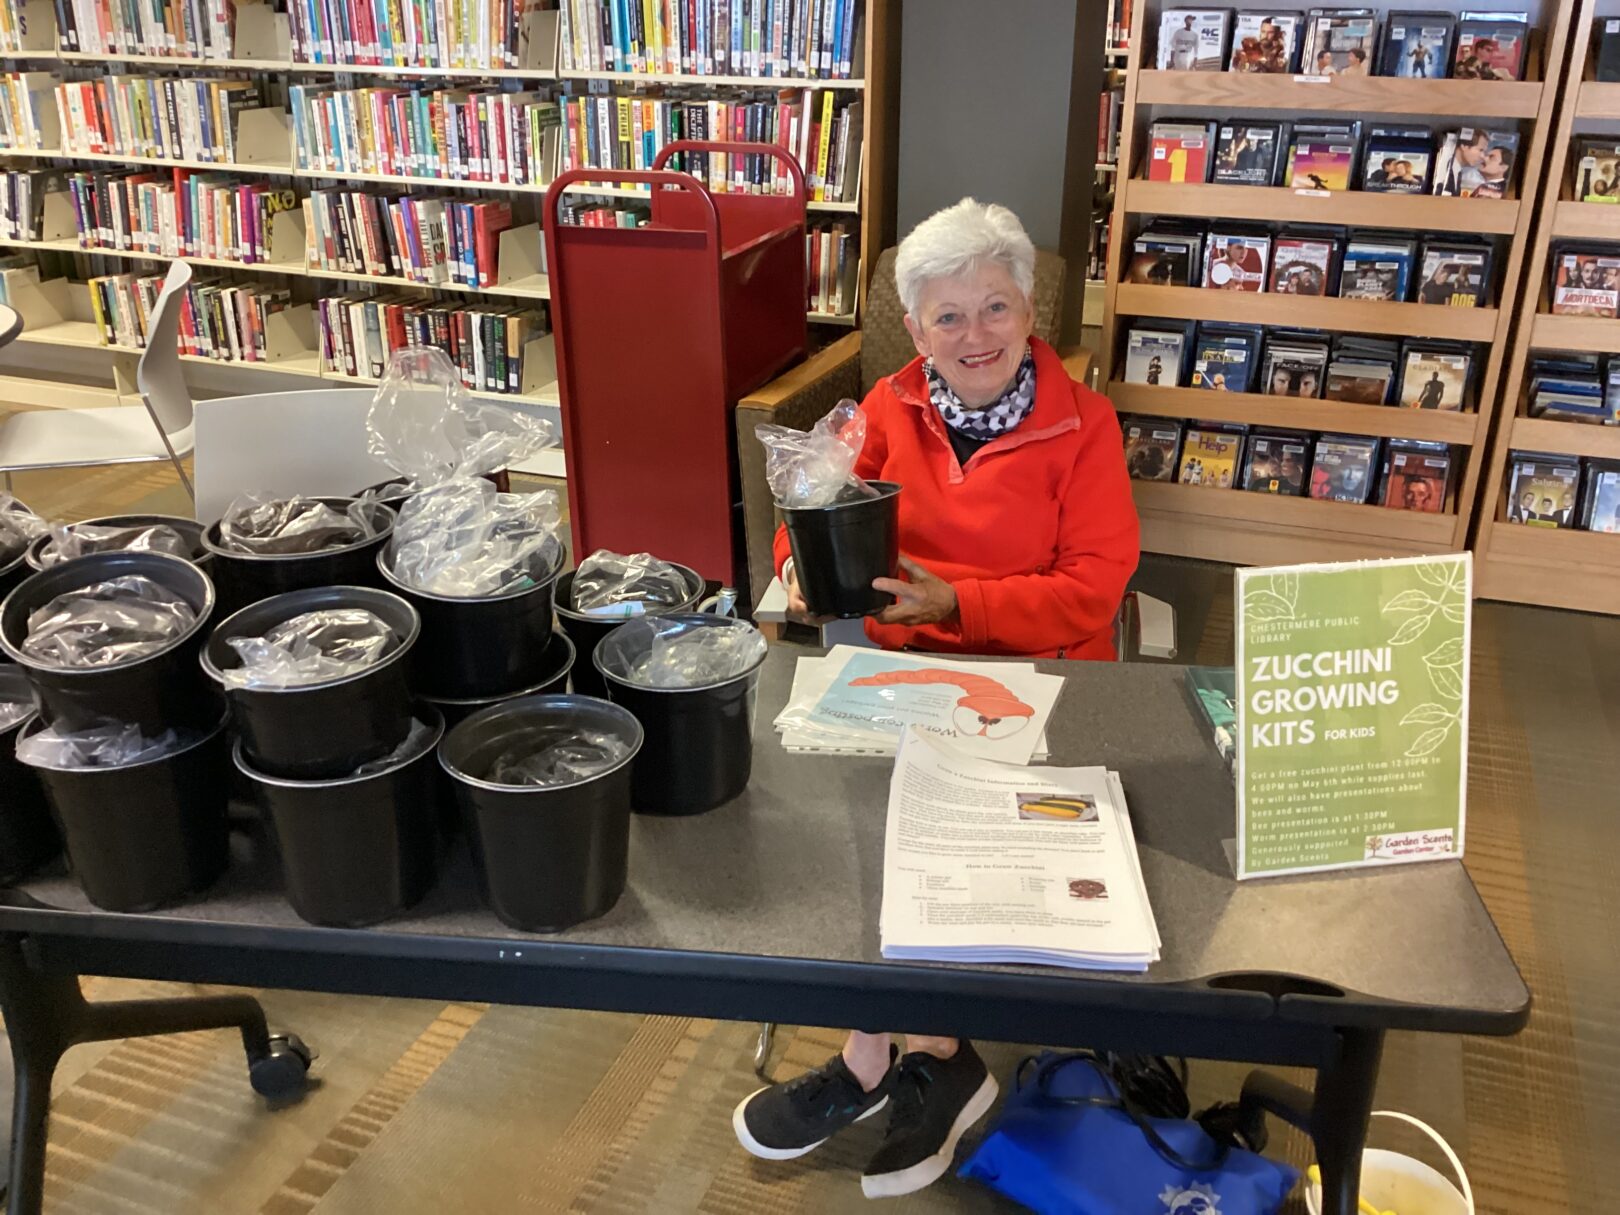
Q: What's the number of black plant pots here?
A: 15